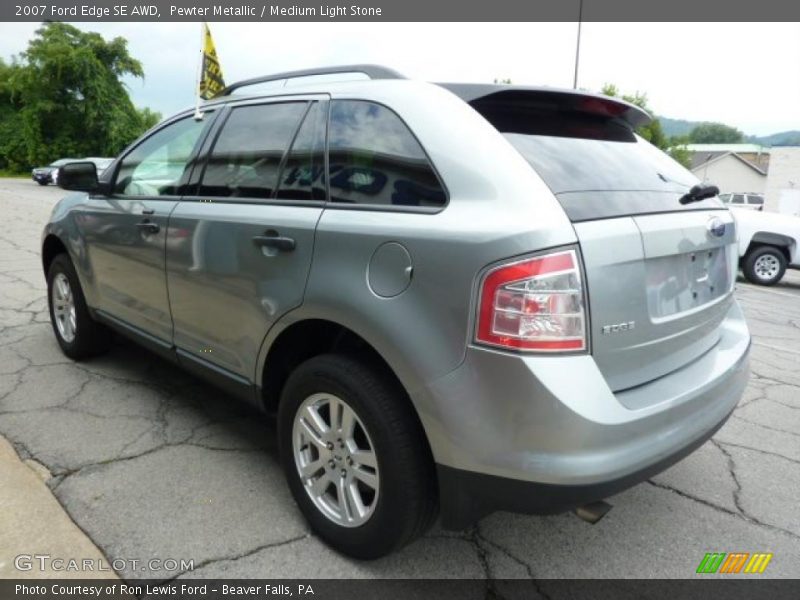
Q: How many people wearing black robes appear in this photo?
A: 0